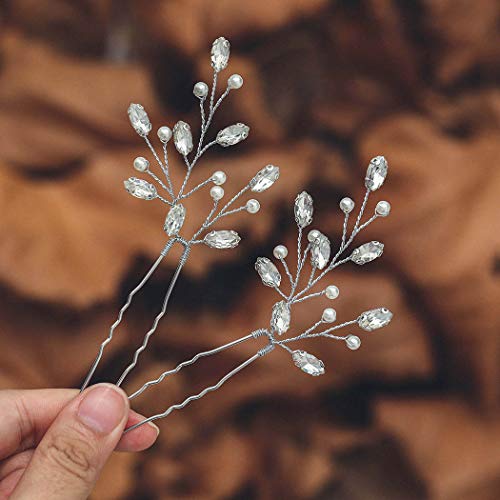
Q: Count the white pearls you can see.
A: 14